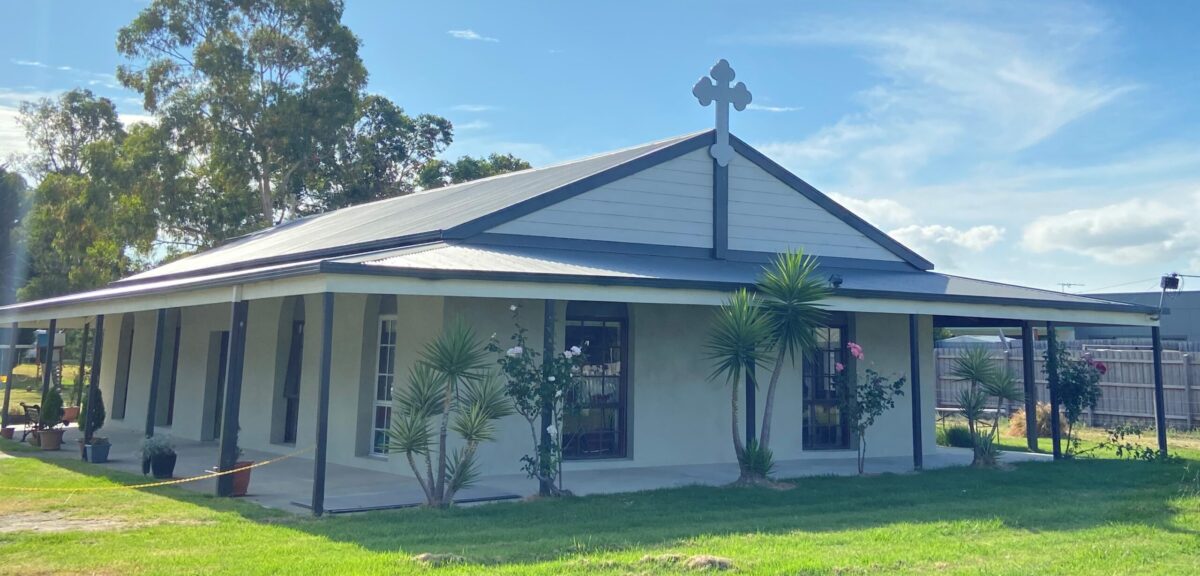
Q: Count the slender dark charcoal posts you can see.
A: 13